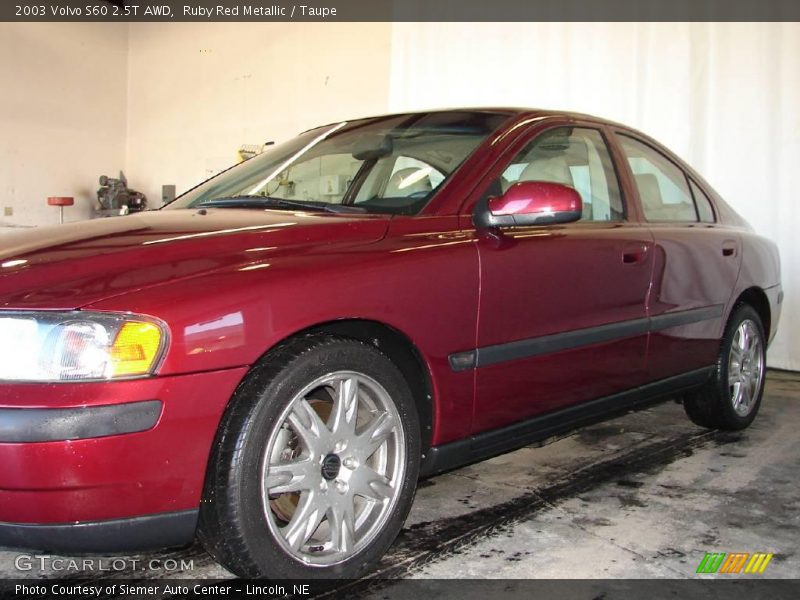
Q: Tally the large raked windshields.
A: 1